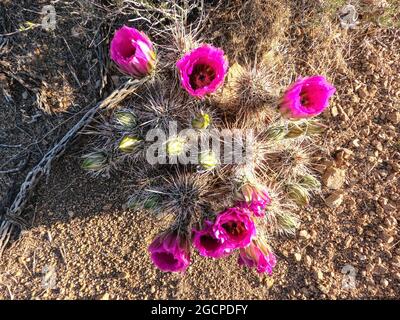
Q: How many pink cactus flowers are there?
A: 8